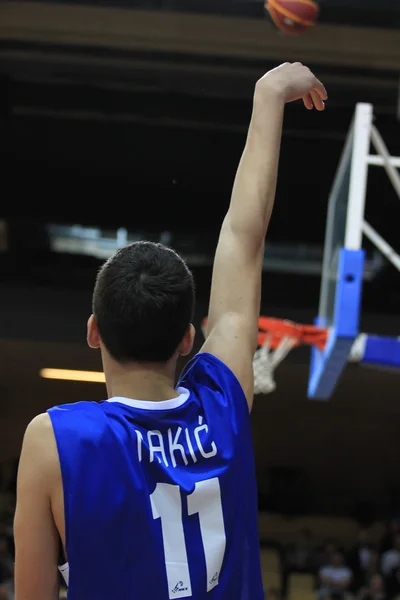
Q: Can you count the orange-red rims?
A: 1